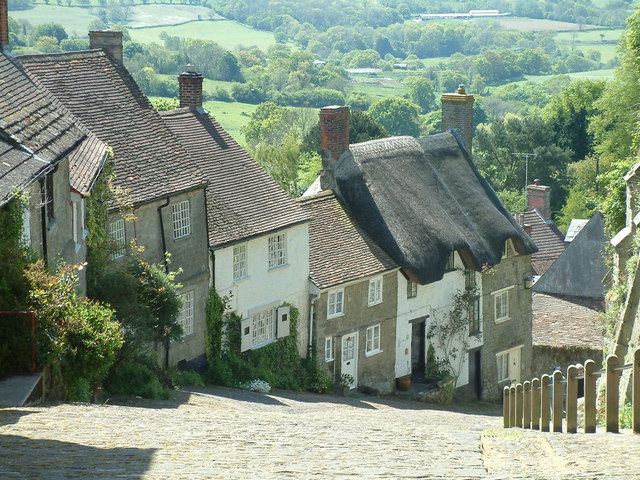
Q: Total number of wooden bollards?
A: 11